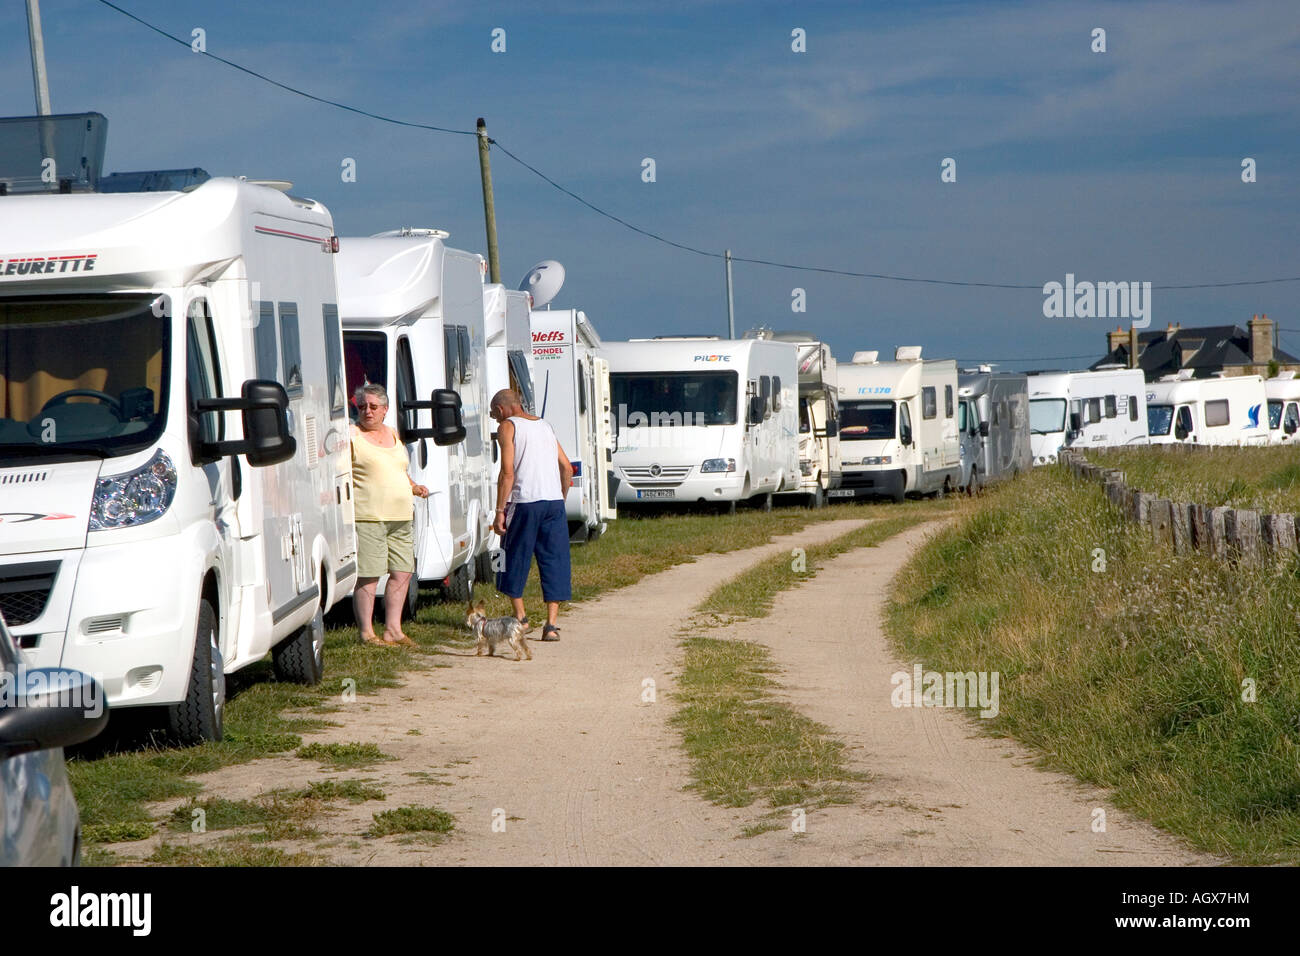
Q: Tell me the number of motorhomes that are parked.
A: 11